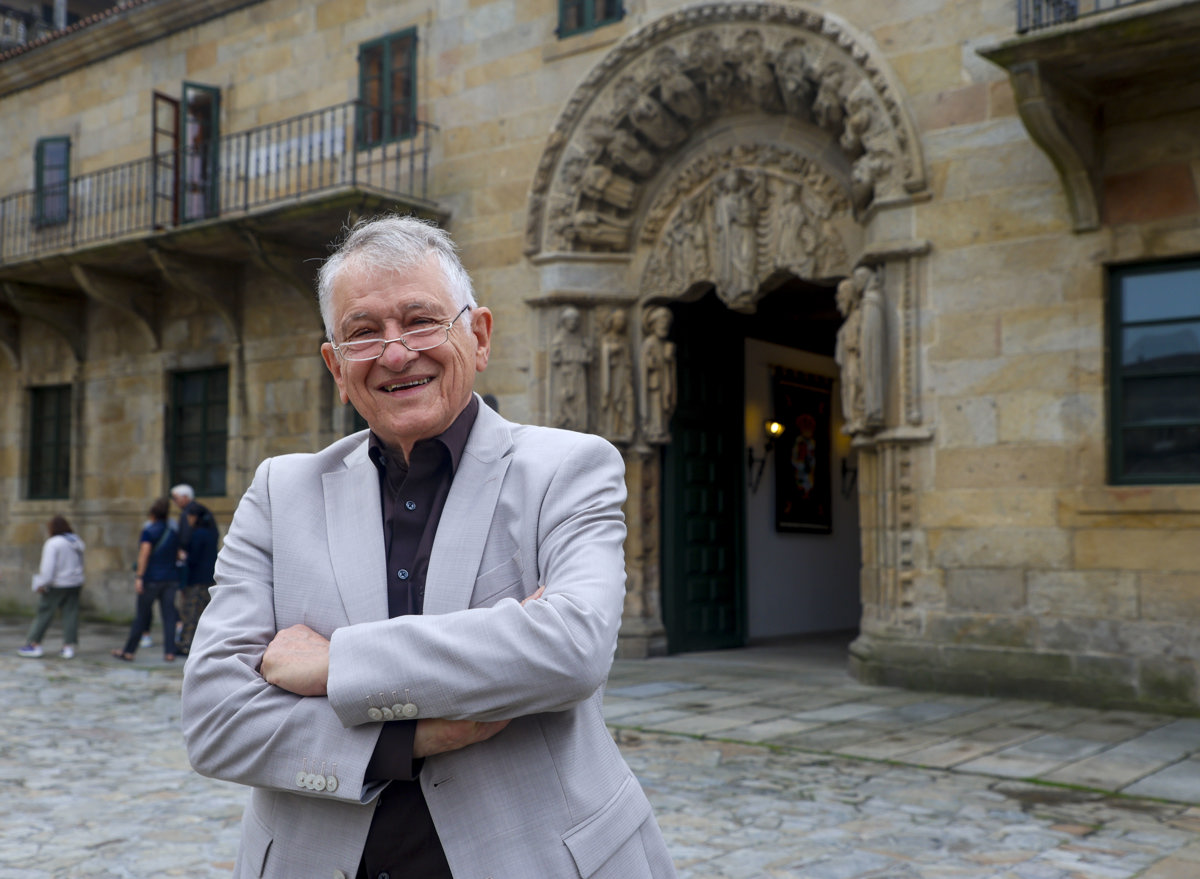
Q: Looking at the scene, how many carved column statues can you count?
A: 5